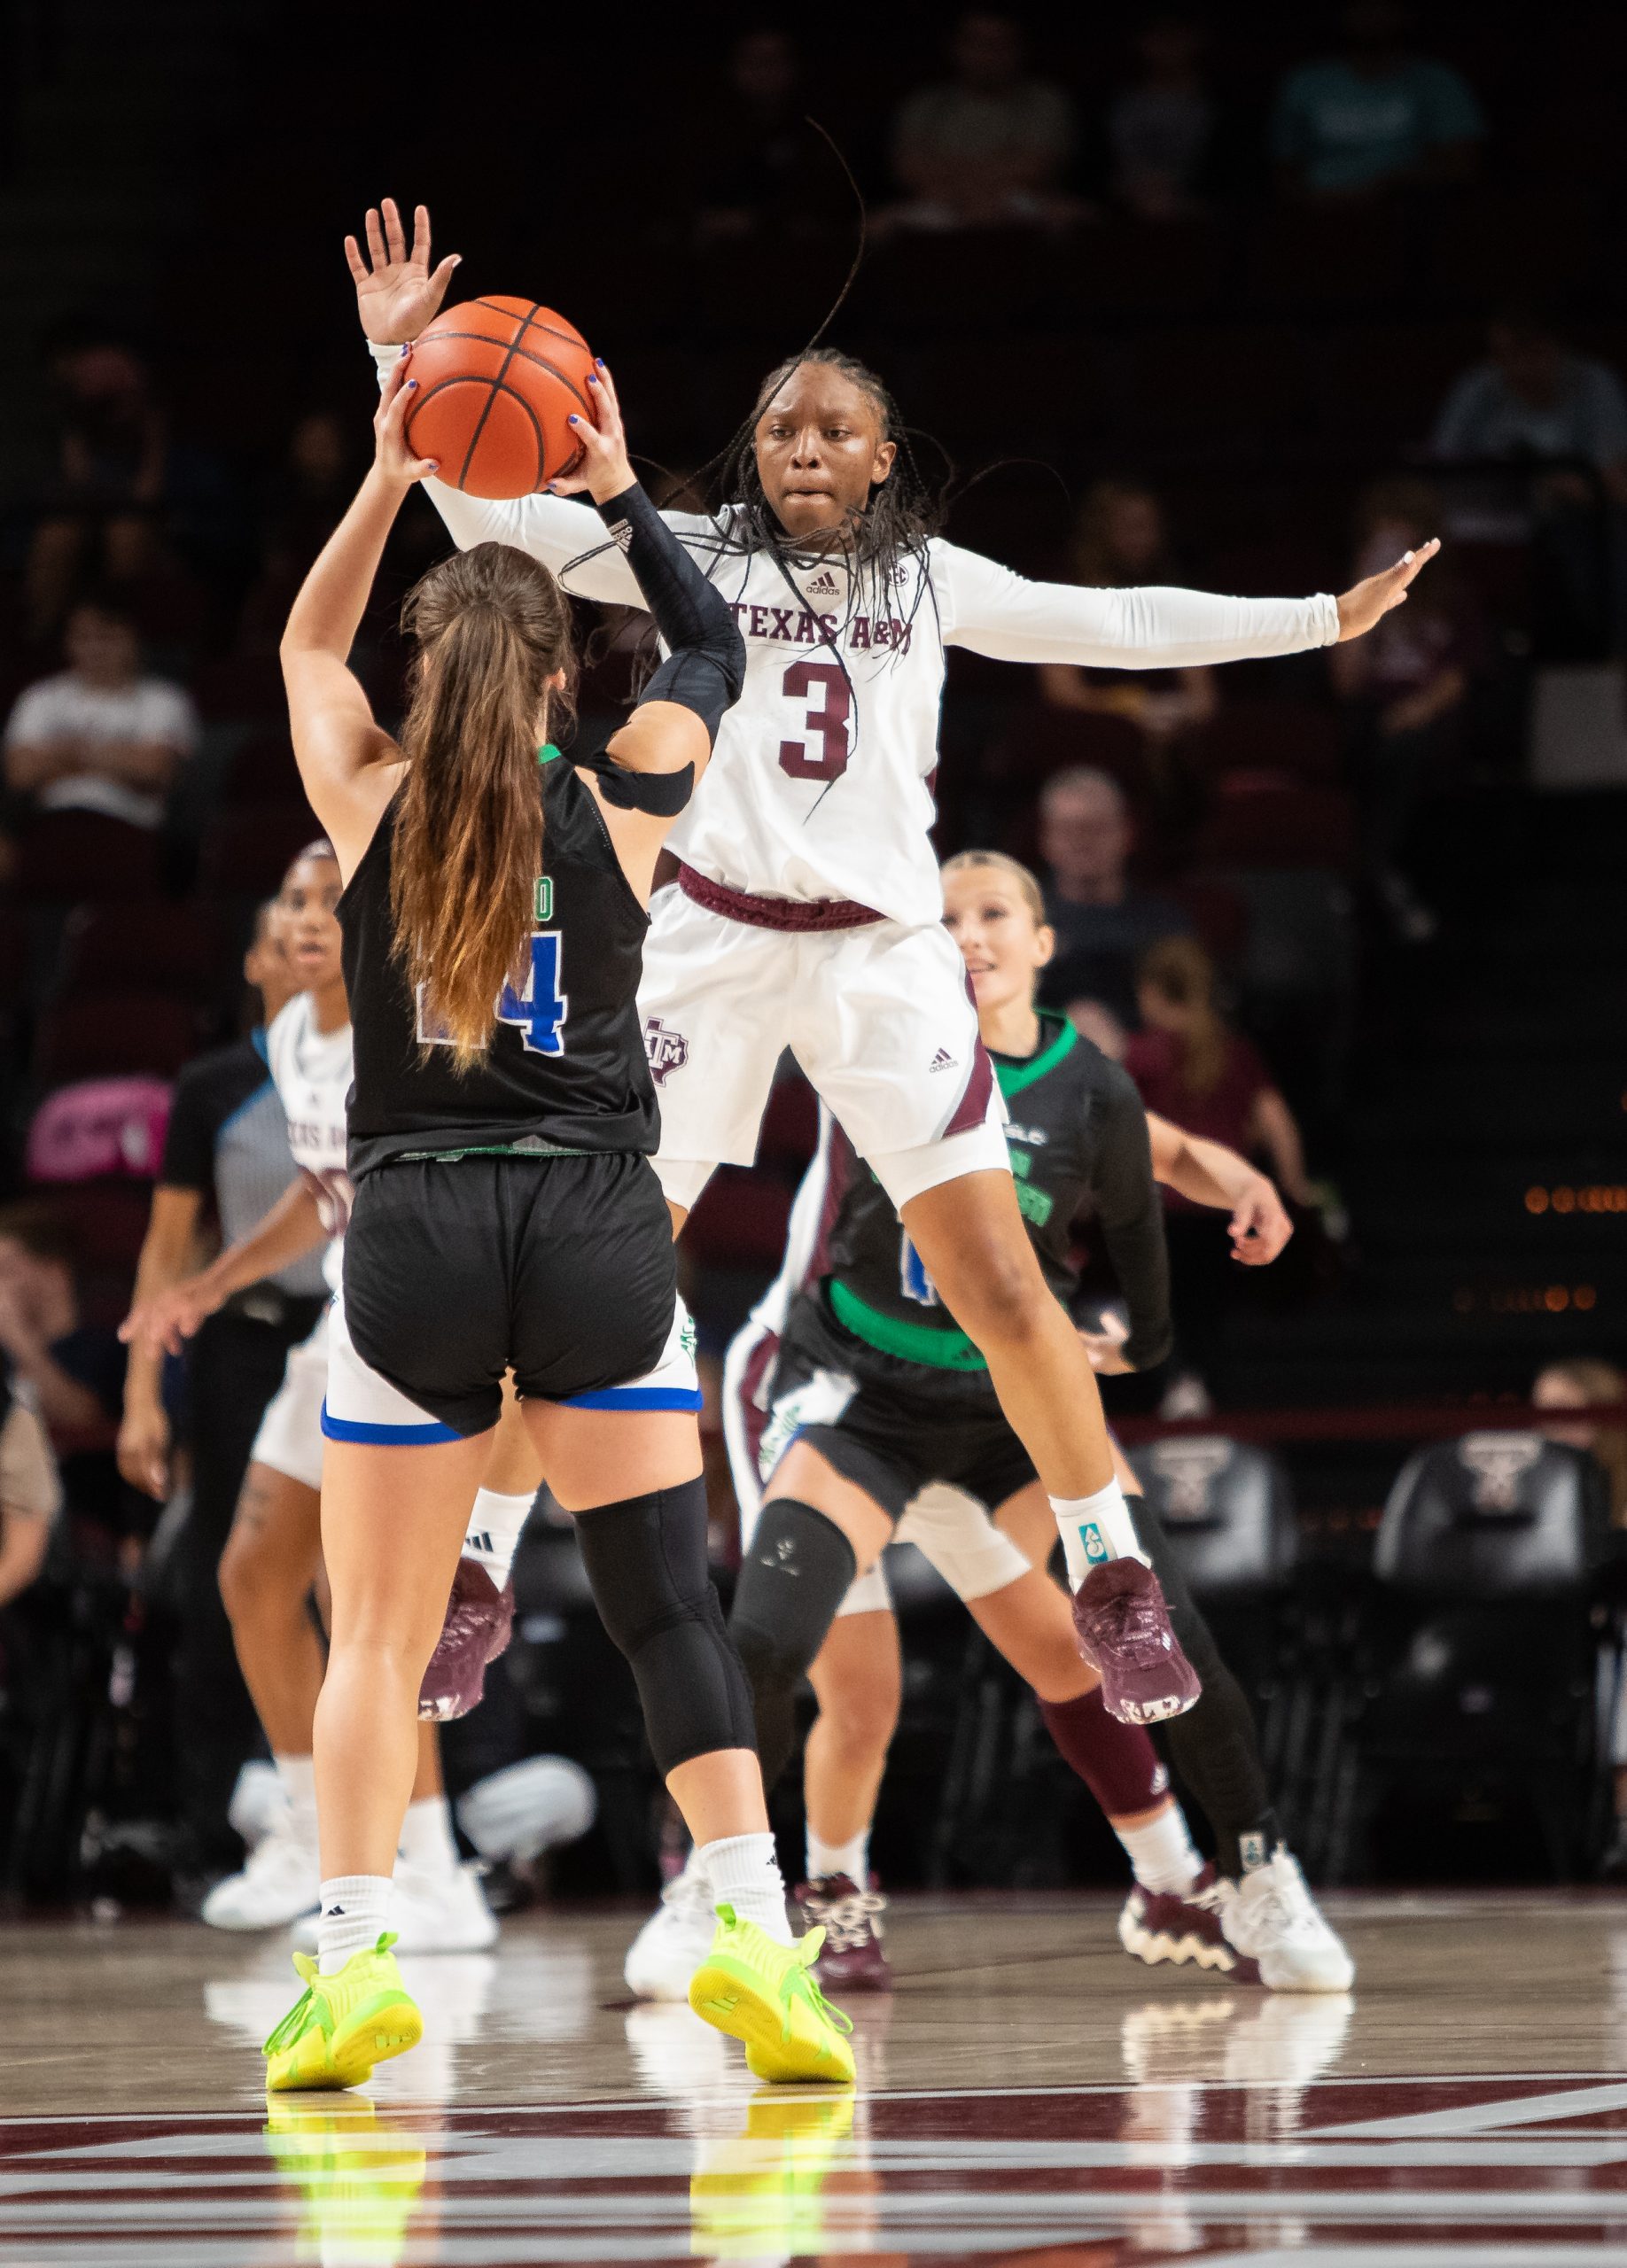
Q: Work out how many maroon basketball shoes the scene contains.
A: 4